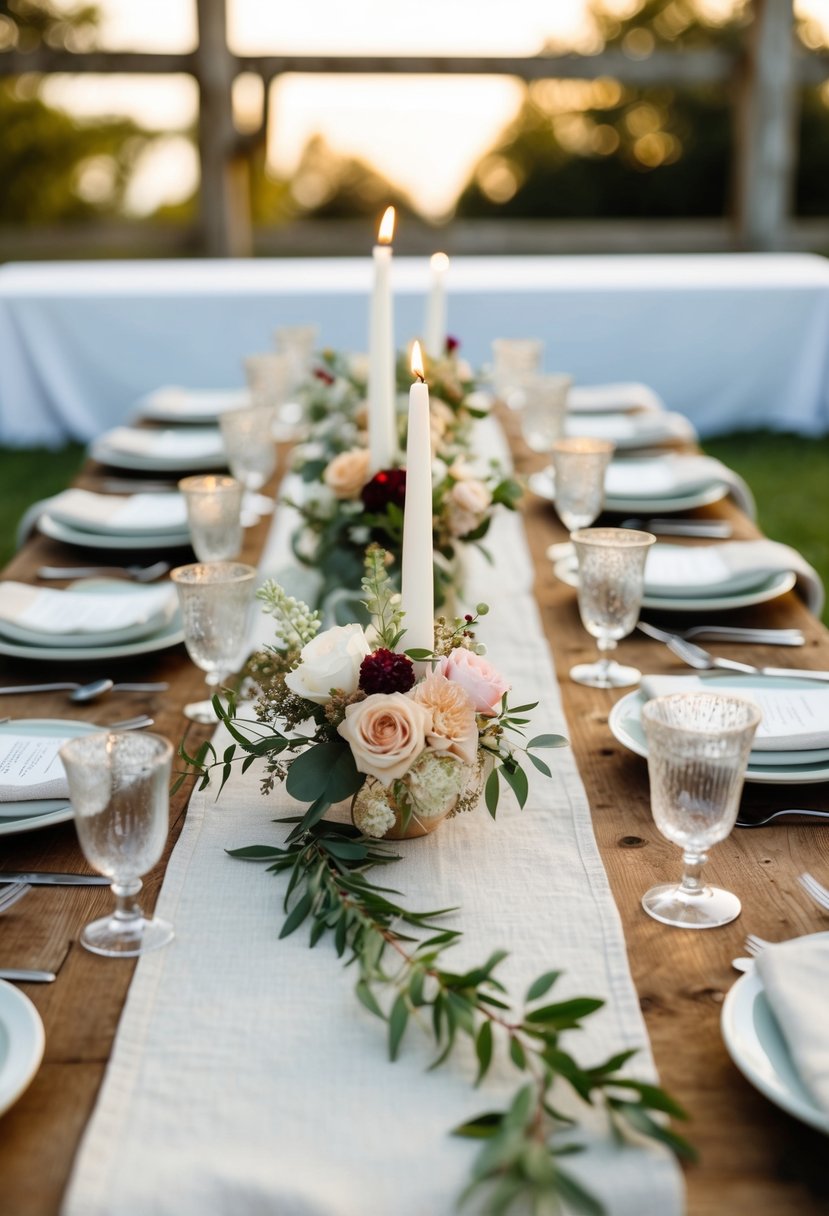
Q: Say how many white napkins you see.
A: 11